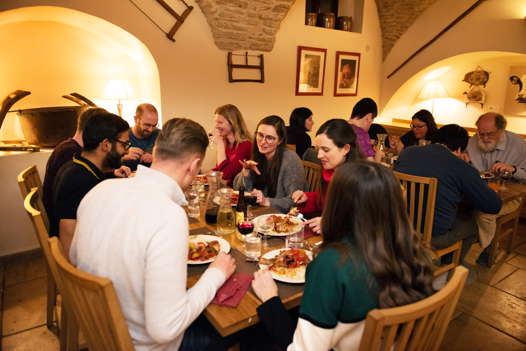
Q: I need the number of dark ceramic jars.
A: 3